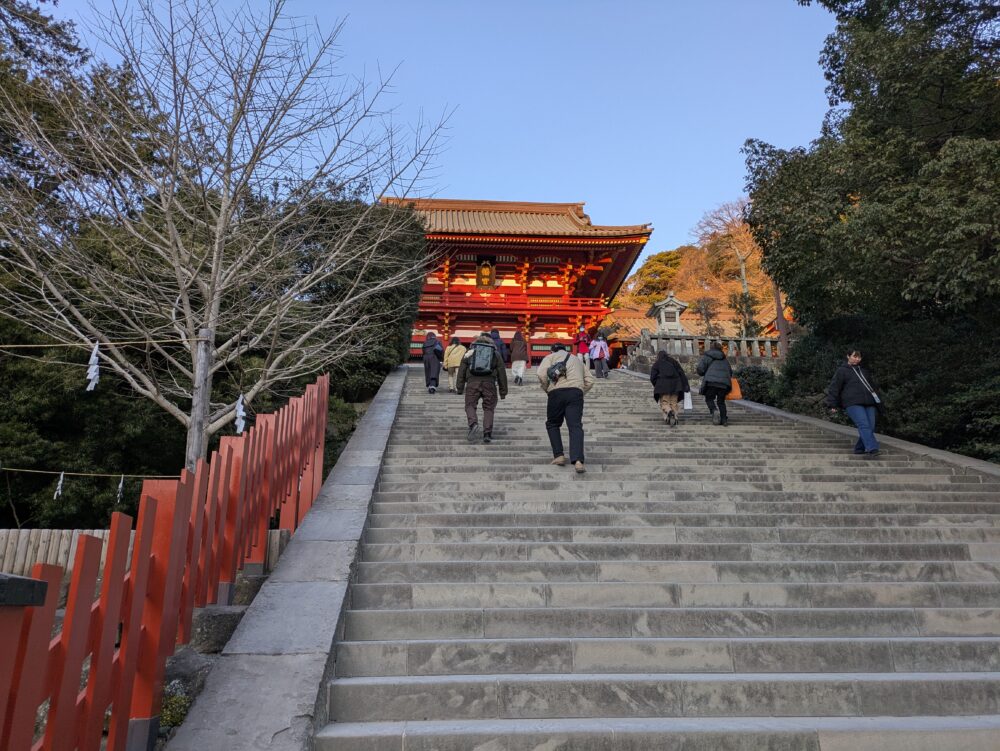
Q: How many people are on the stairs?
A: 11